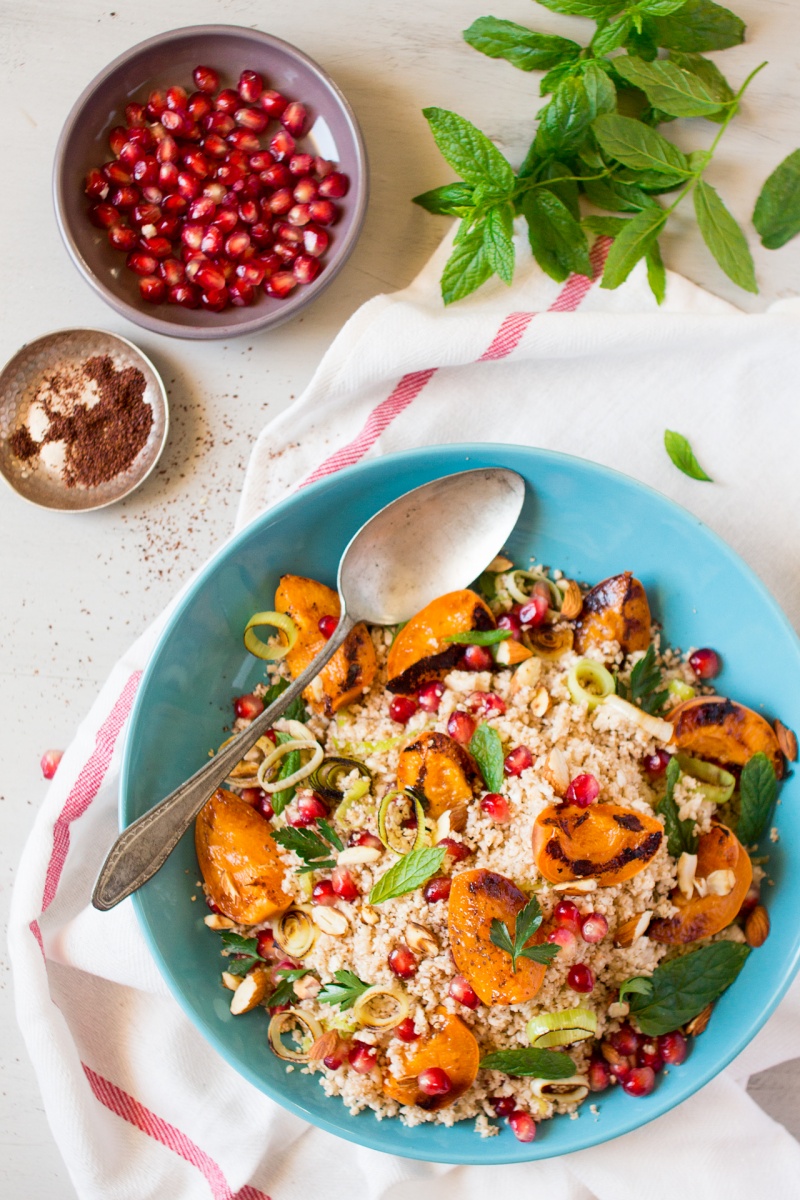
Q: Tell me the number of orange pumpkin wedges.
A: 10